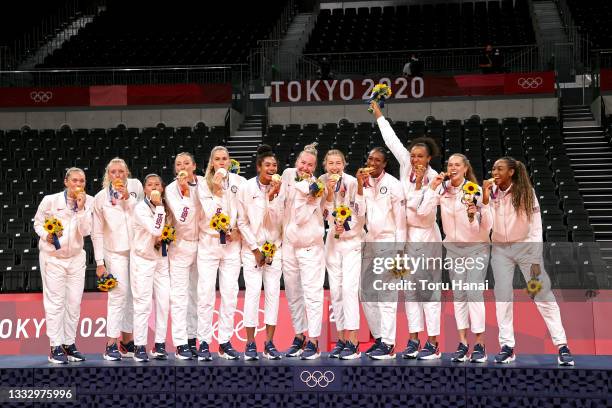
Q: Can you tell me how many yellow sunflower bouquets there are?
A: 12